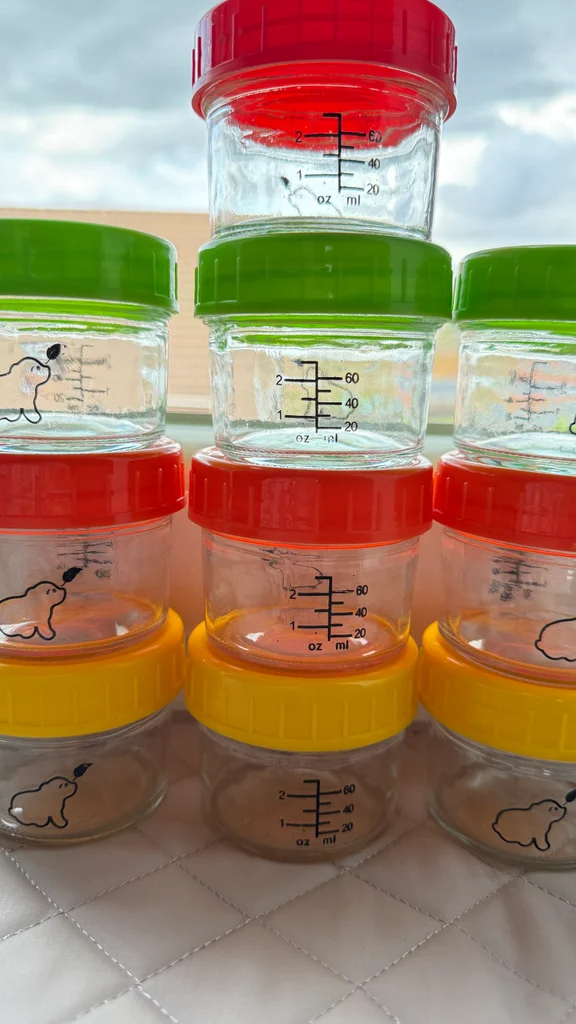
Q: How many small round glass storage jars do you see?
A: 10